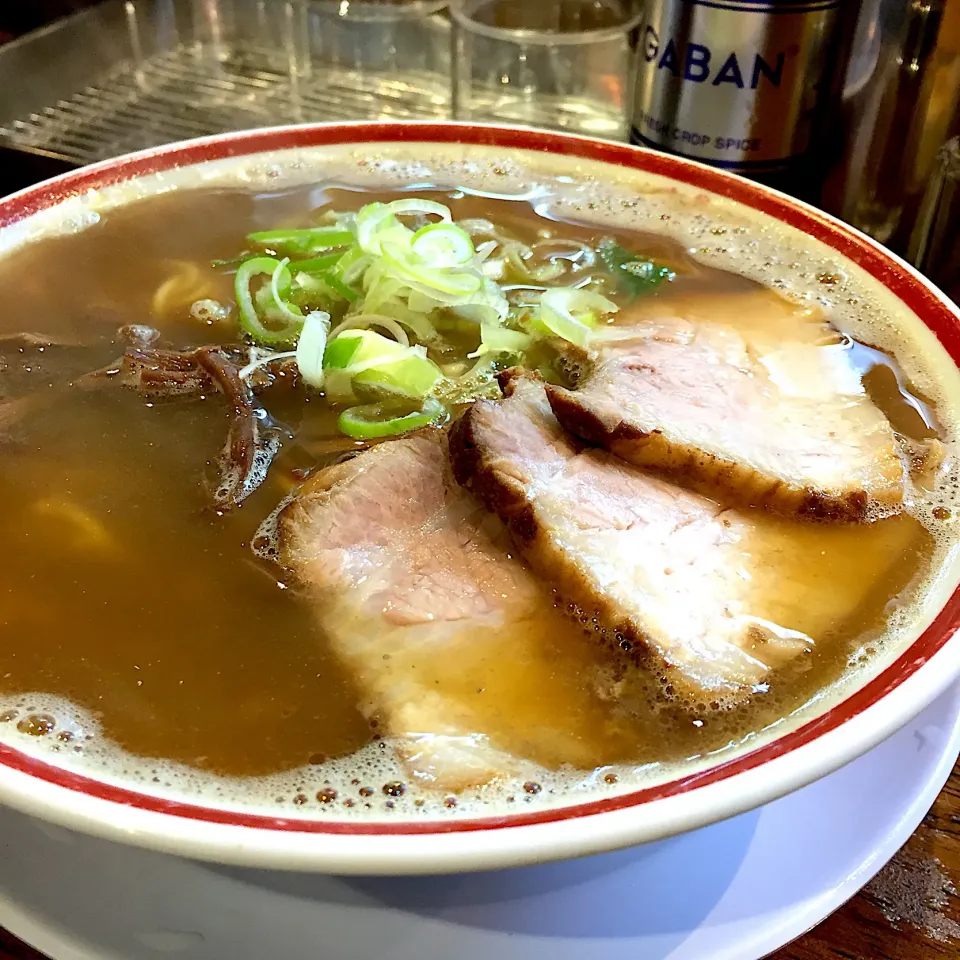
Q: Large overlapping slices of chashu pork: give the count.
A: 3